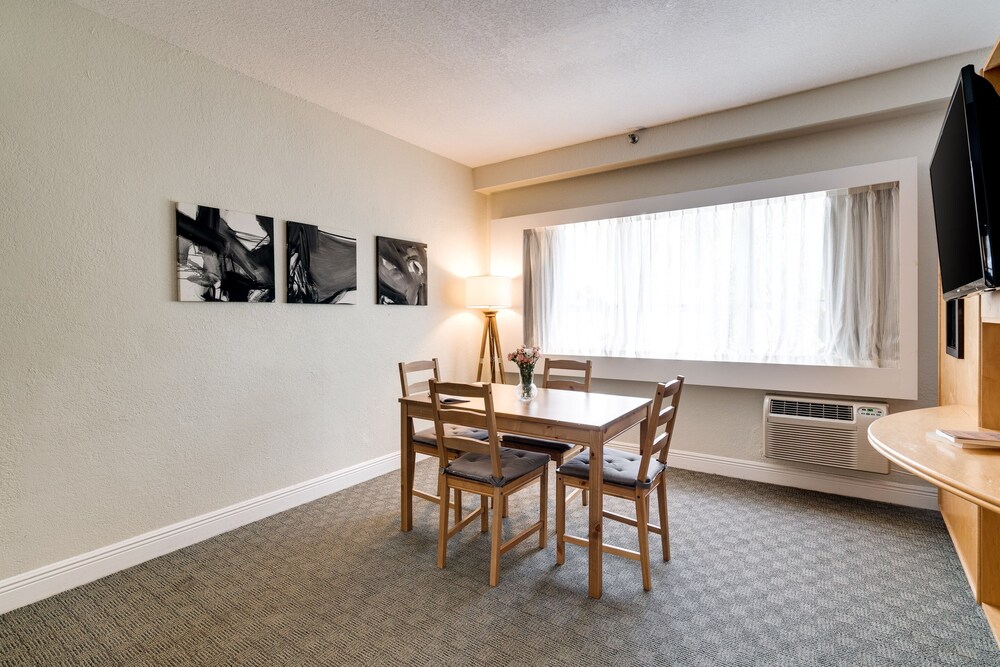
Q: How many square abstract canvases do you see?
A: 3